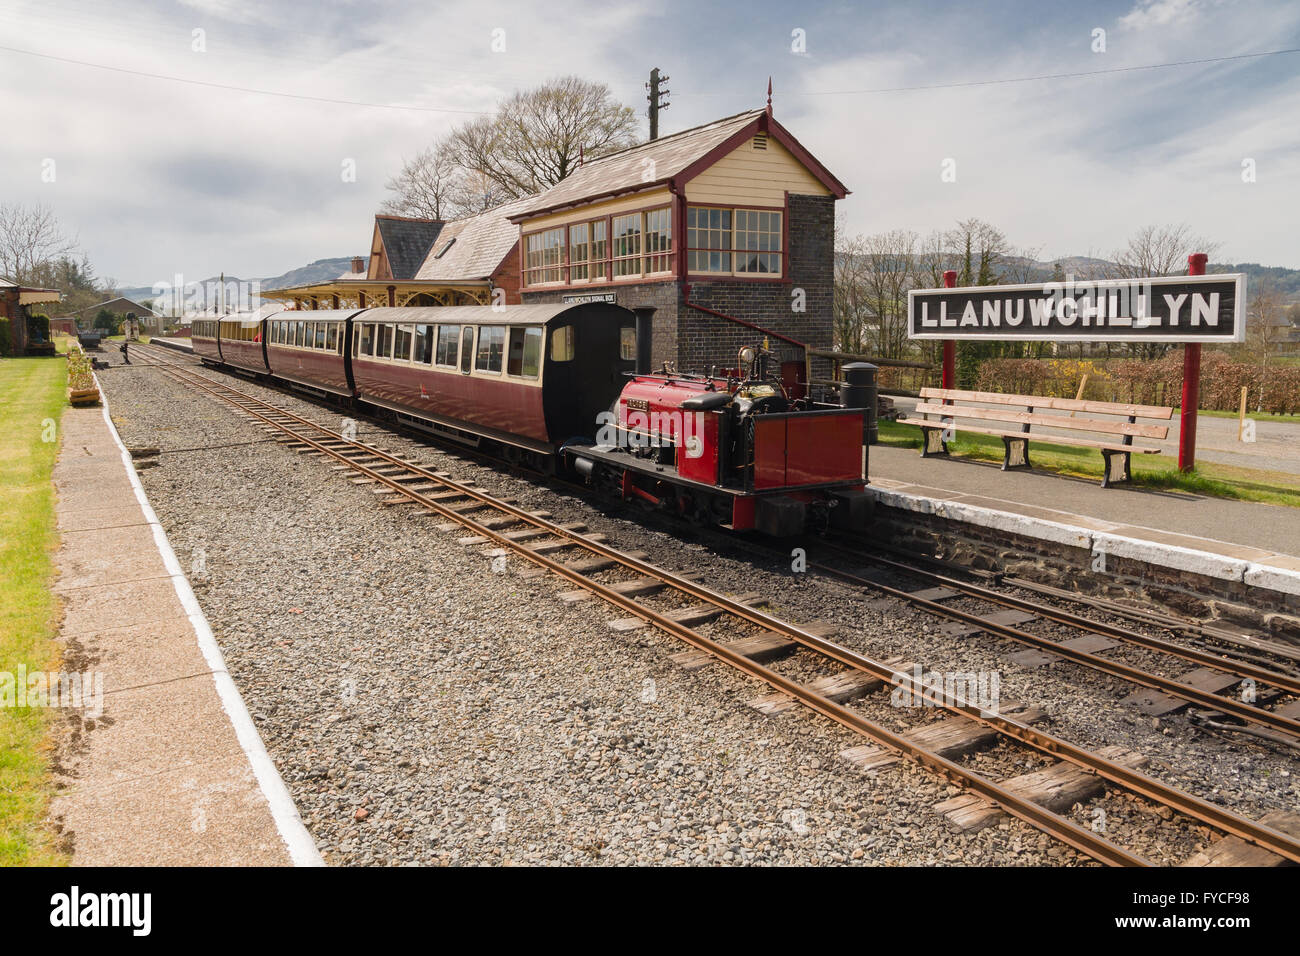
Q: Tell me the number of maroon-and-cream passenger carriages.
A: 4